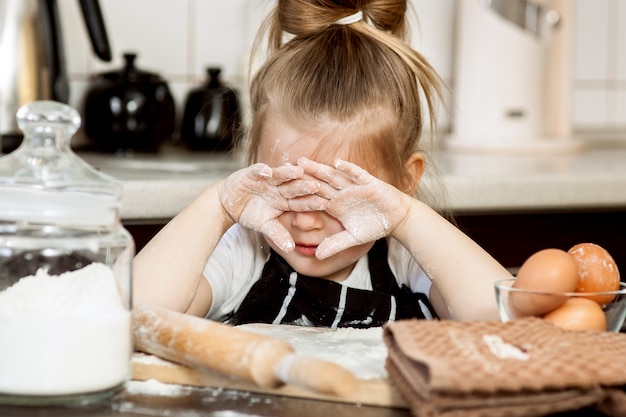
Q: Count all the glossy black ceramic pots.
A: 2